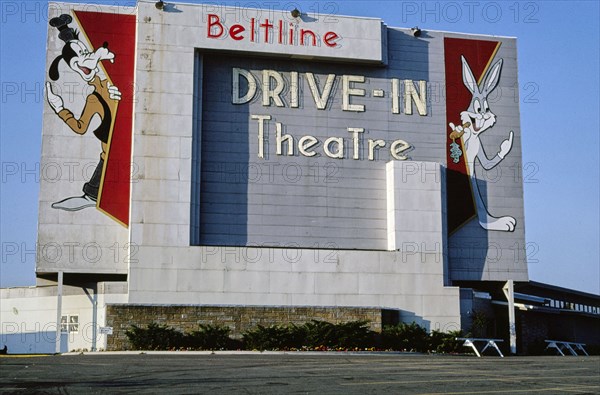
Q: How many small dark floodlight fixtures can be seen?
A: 3